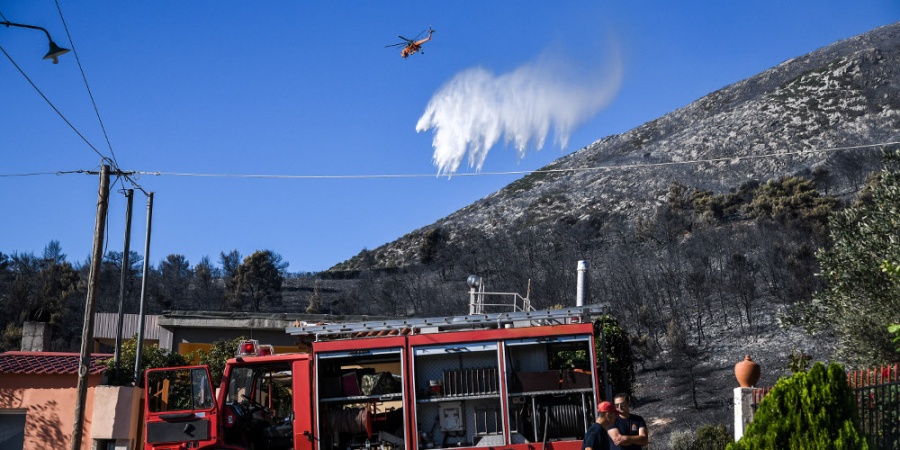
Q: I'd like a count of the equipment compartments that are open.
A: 3